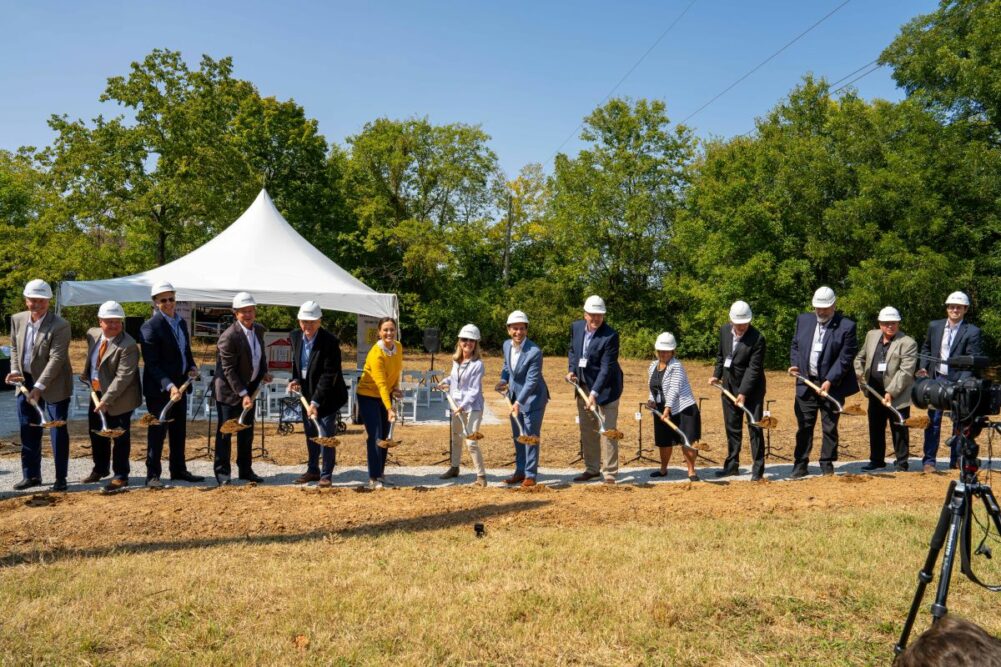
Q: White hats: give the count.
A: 13